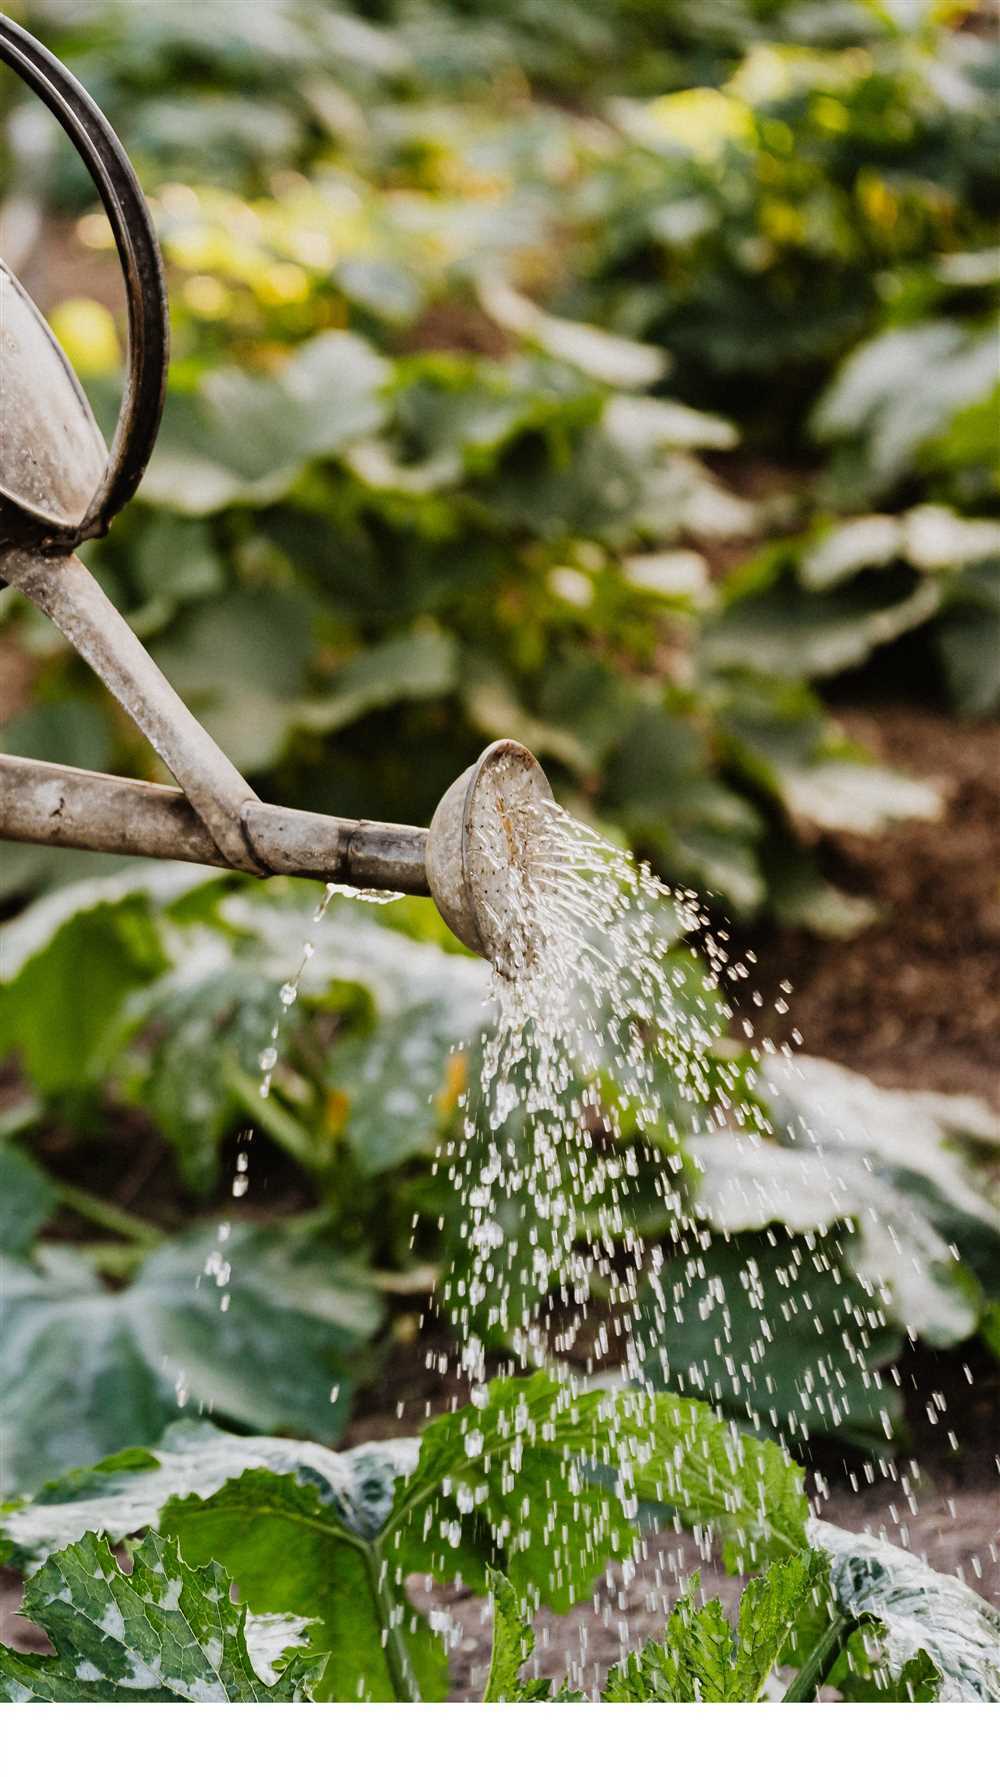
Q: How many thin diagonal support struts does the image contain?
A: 1